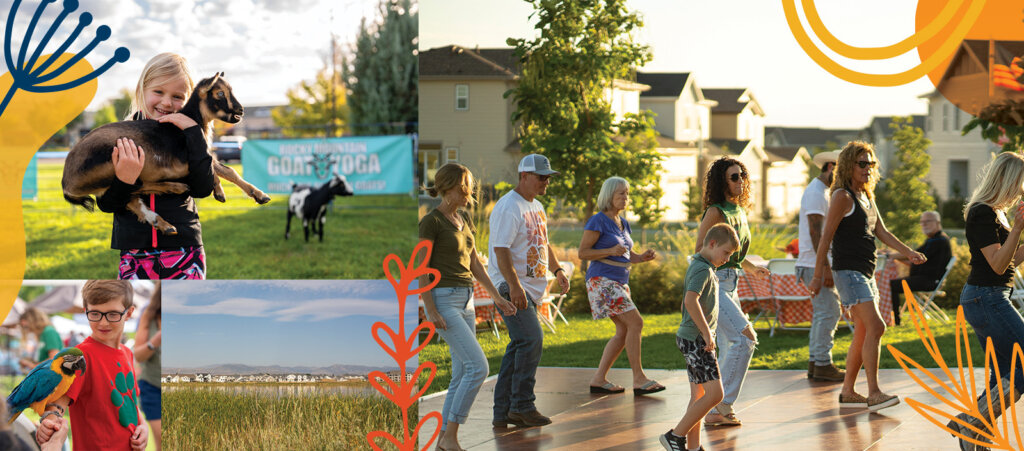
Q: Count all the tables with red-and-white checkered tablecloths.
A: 2